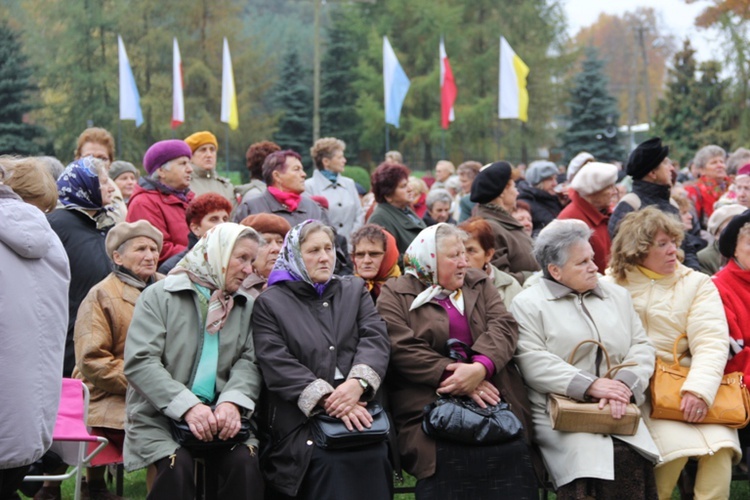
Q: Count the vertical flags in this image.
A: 6